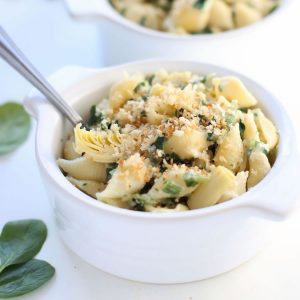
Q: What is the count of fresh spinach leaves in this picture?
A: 3